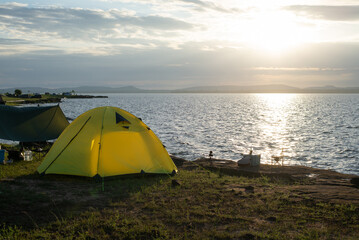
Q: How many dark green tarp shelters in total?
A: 1